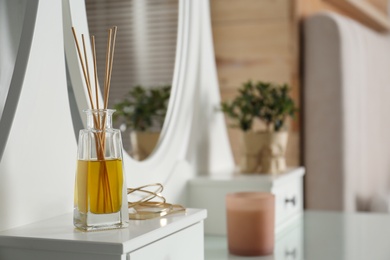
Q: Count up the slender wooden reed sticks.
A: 5